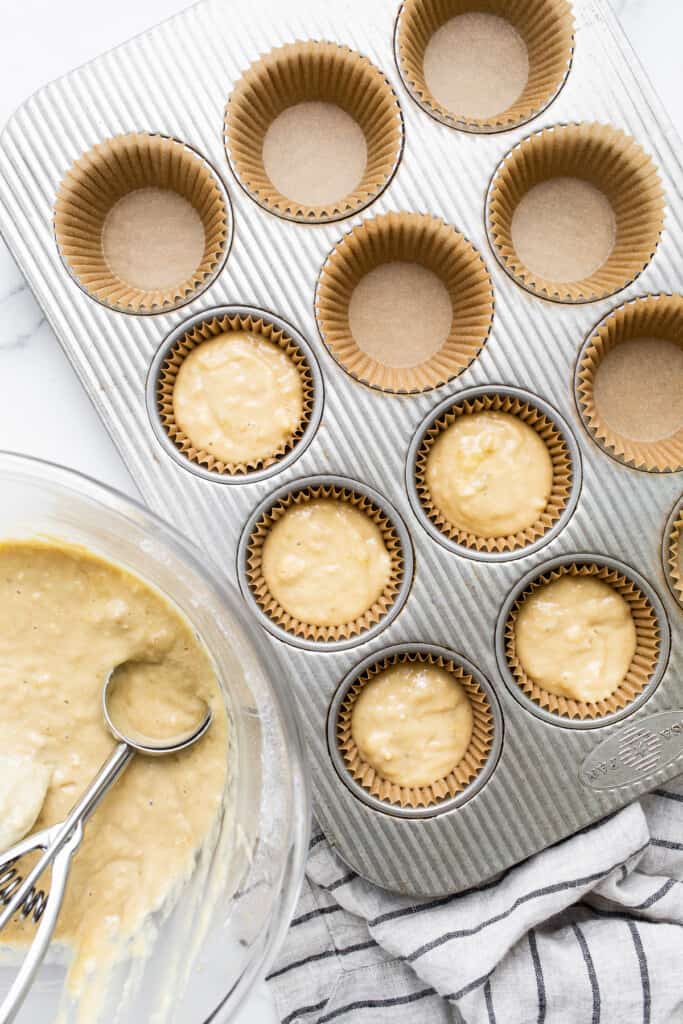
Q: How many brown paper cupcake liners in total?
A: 12